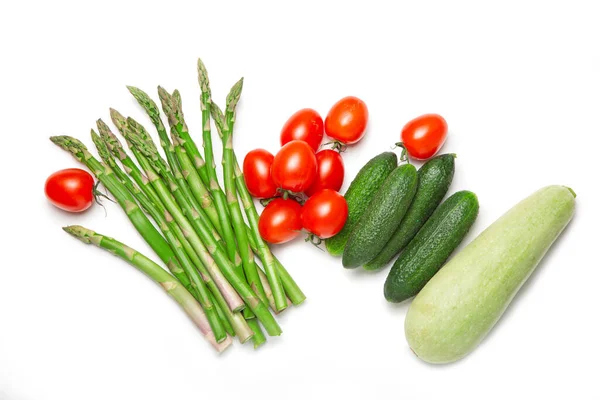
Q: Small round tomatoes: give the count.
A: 9